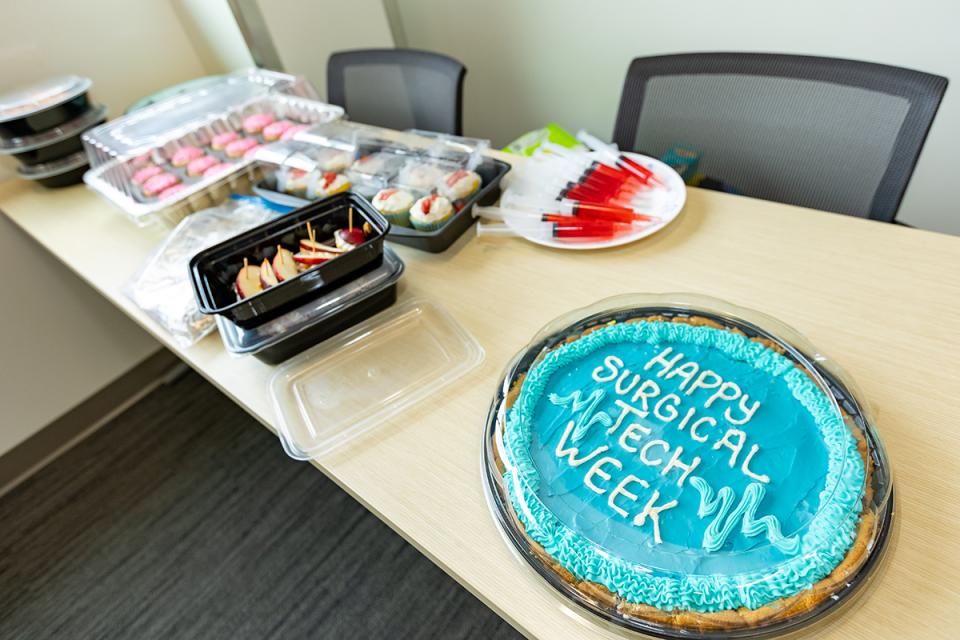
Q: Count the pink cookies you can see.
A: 12